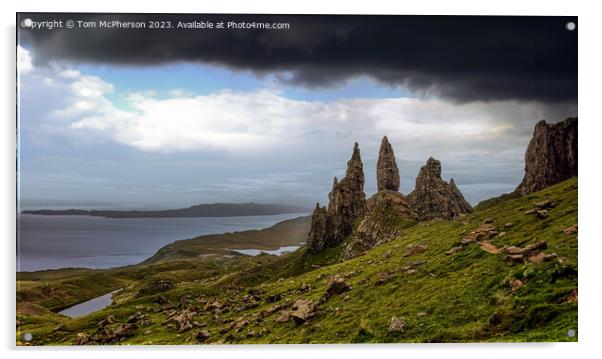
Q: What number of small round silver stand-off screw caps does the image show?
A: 4